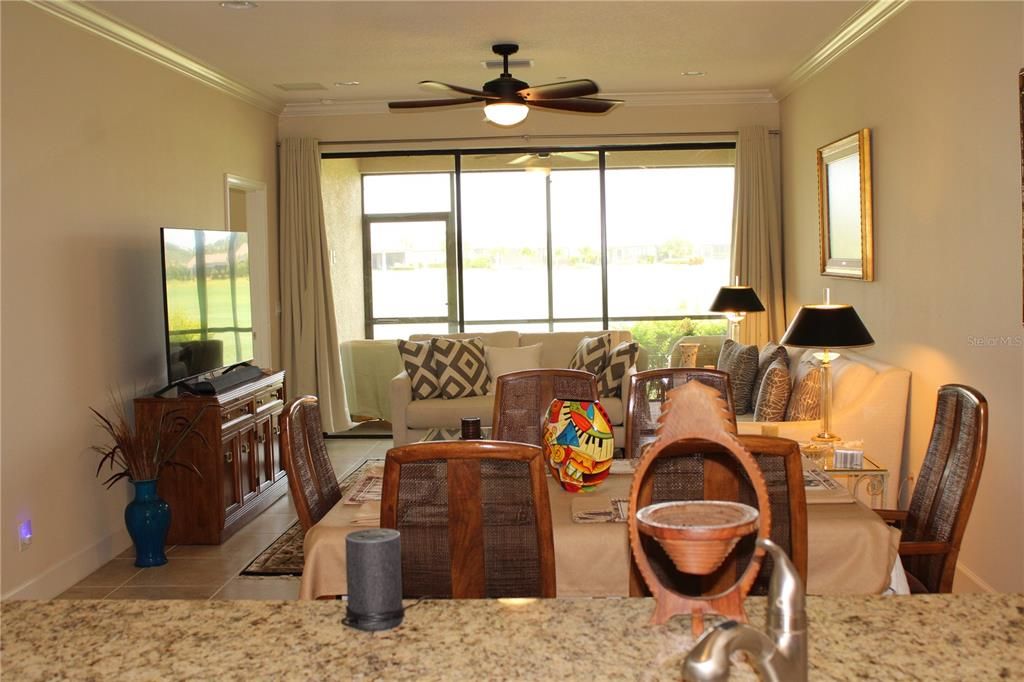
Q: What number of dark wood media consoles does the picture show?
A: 1